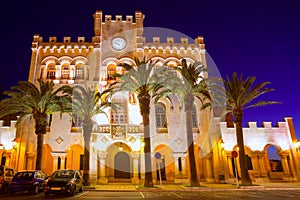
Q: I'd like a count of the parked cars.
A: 3